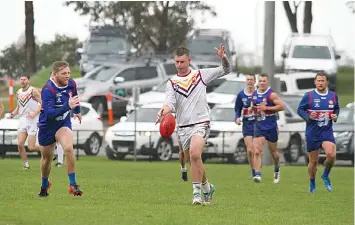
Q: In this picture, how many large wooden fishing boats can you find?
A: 0